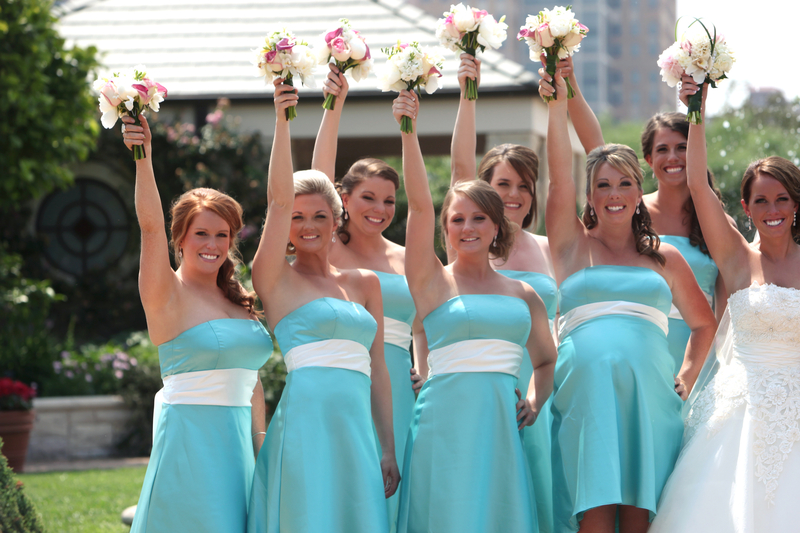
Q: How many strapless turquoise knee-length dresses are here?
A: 7